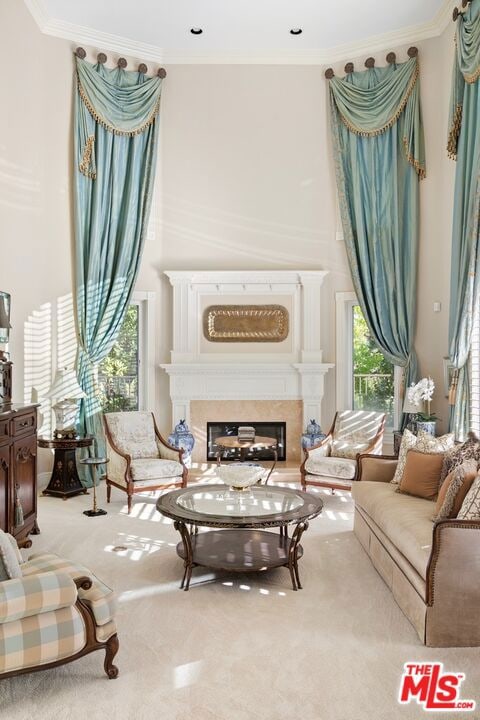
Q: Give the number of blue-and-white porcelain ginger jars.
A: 2